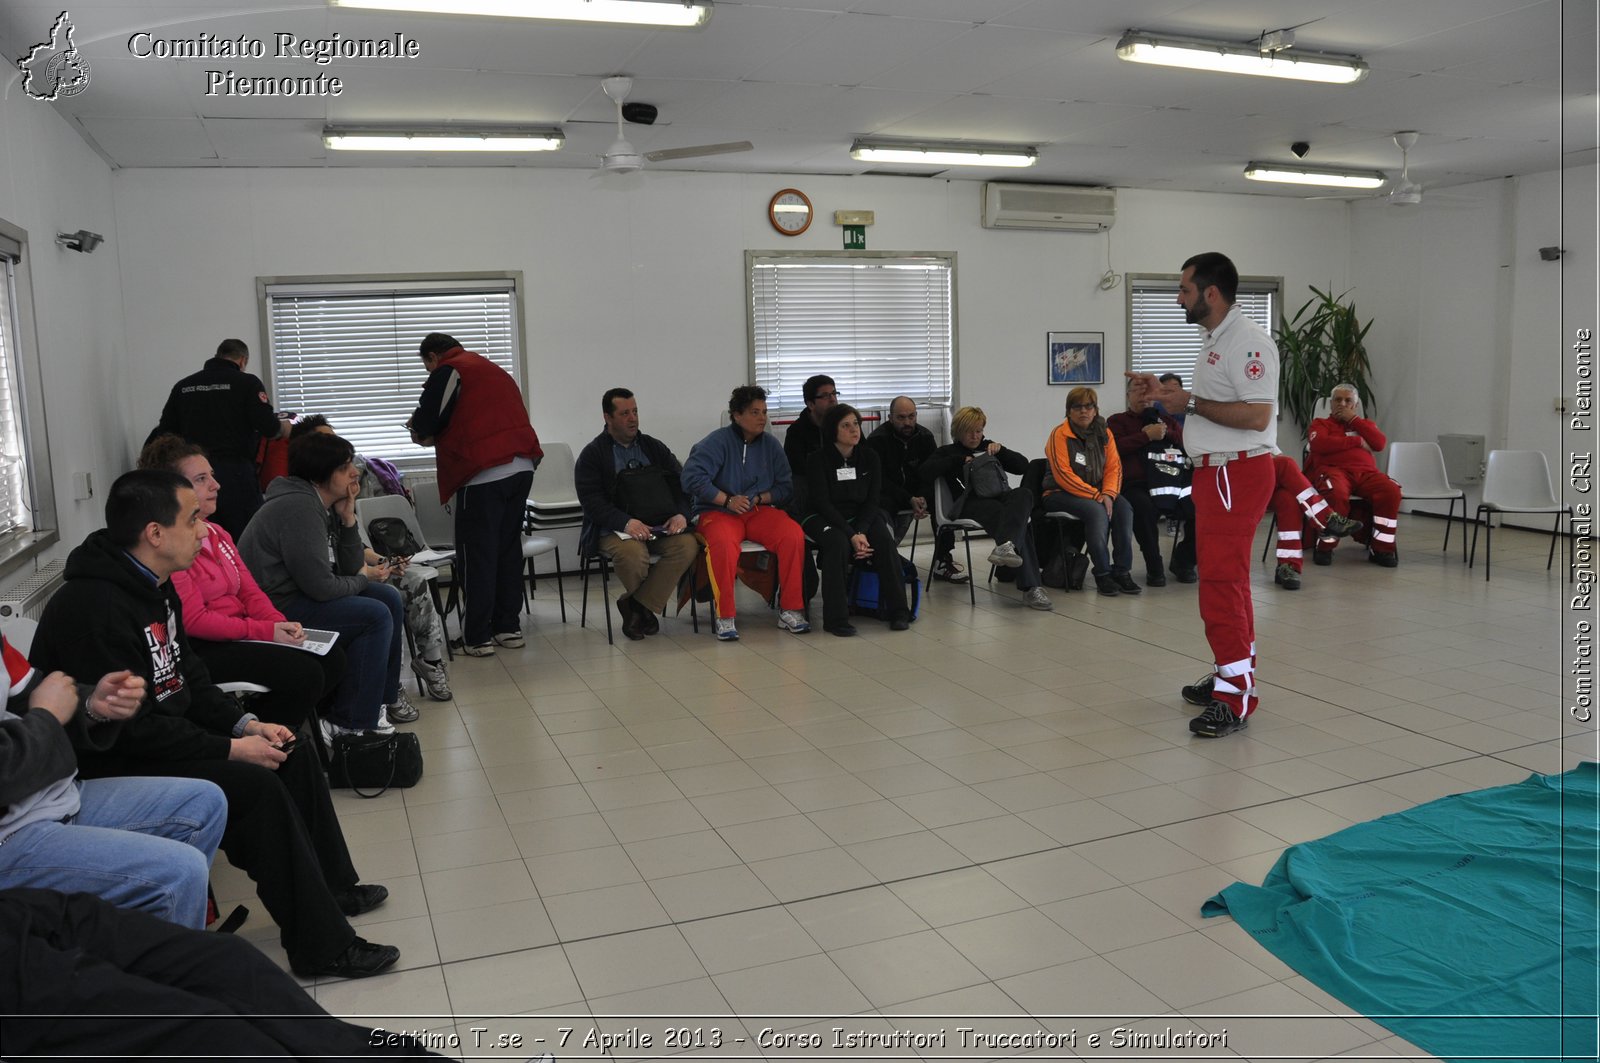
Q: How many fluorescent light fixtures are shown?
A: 5